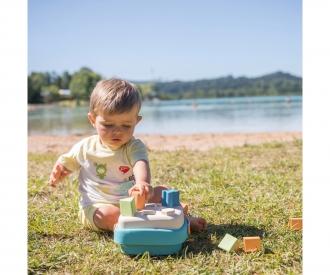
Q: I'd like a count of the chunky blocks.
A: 6